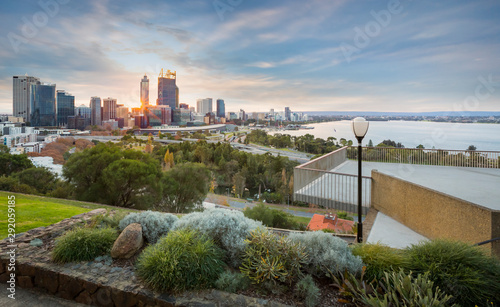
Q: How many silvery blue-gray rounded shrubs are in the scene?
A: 3